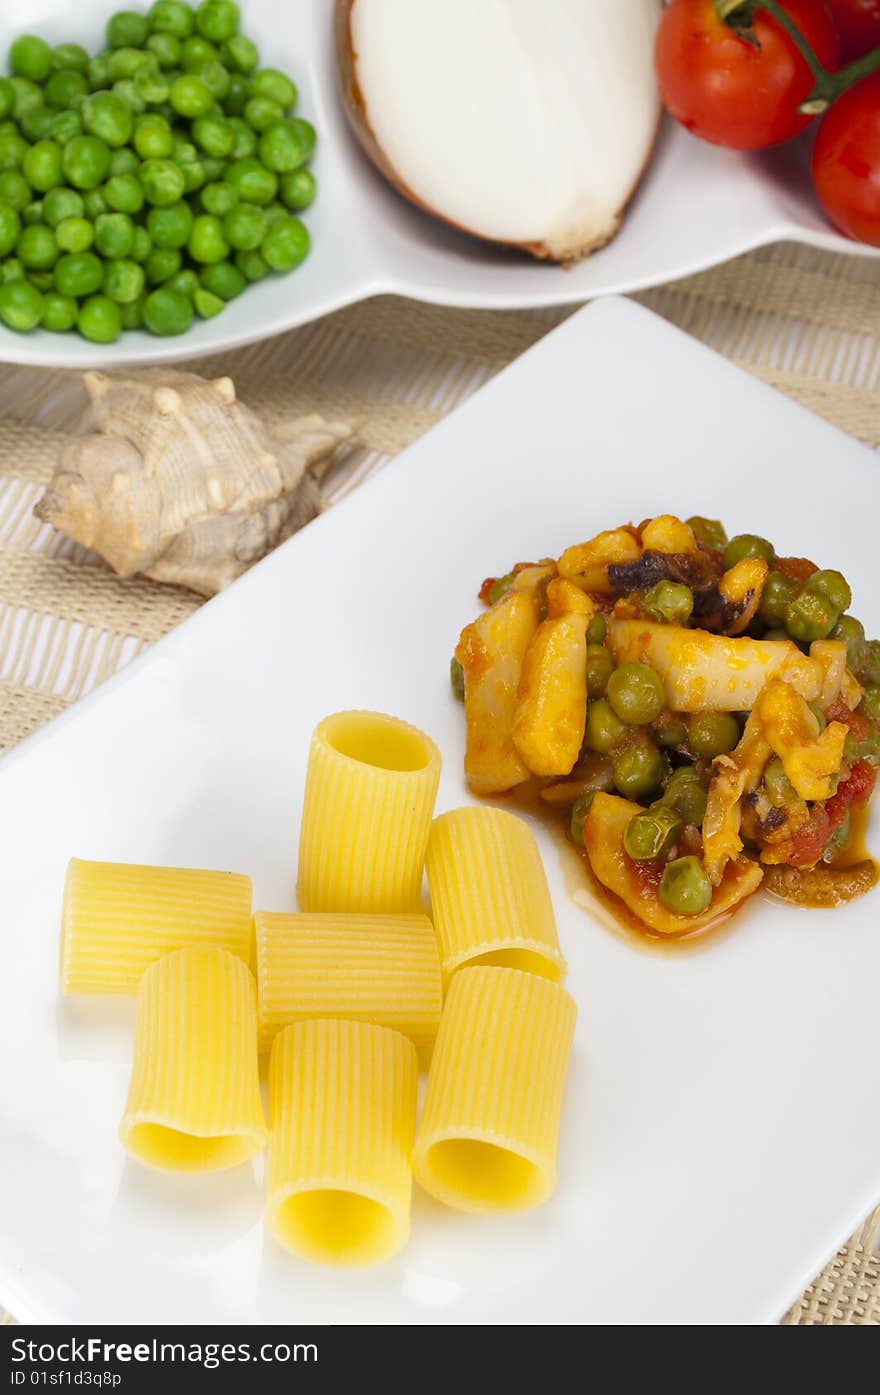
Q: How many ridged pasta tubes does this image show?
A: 7